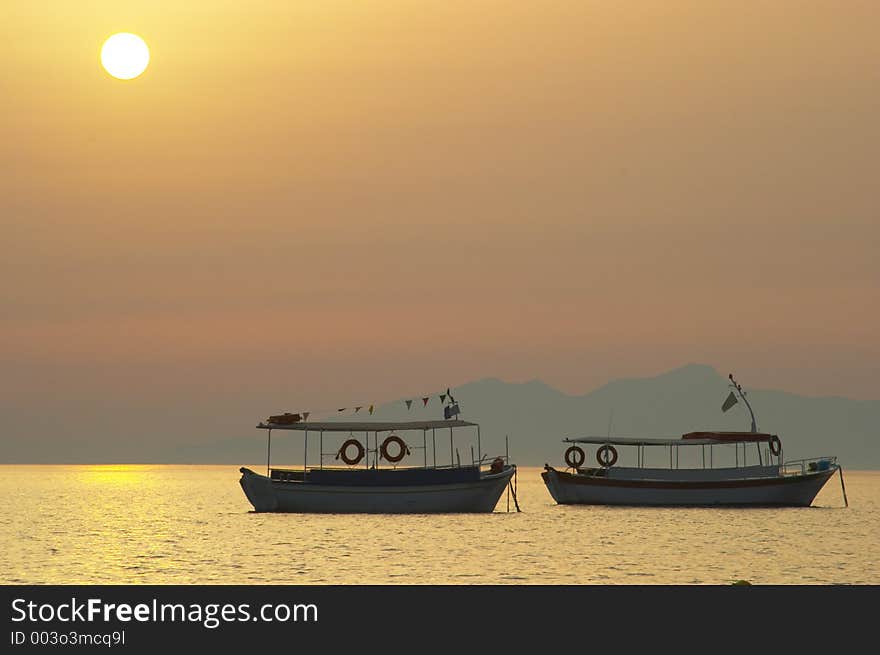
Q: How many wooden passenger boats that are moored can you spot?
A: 2